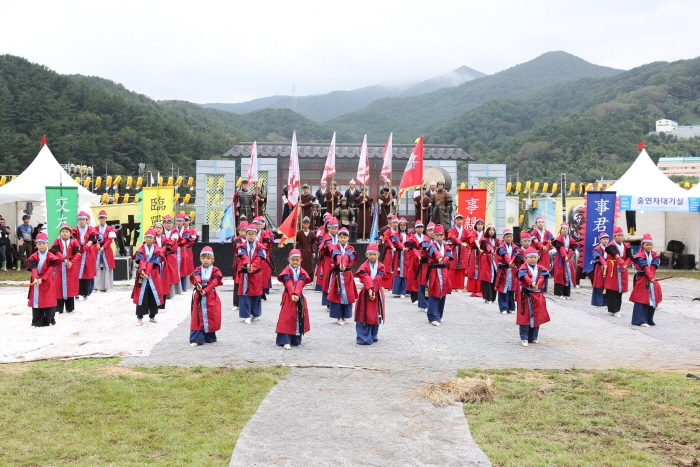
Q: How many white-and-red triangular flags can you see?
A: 5